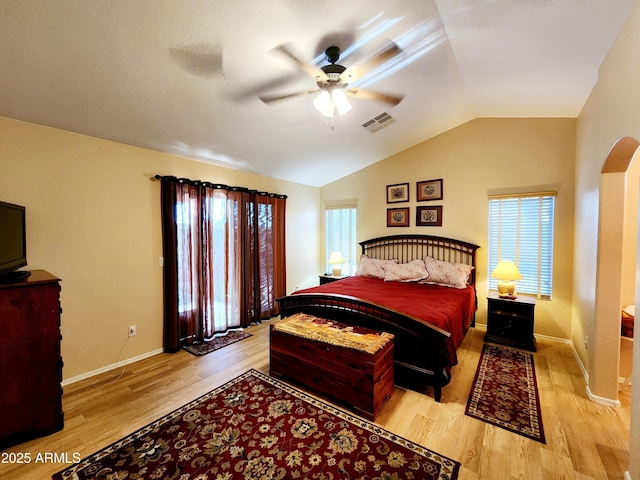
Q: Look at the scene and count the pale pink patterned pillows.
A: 3